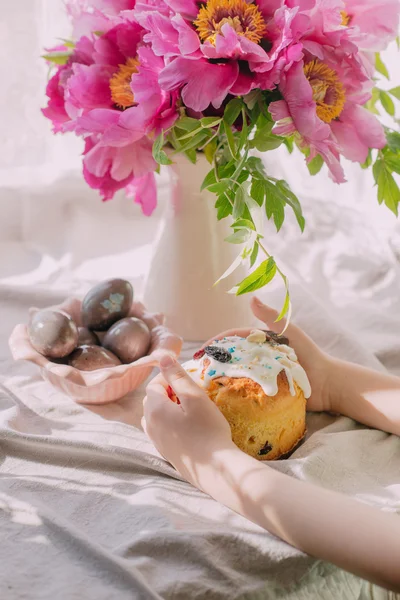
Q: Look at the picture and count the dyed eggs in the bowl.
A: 5